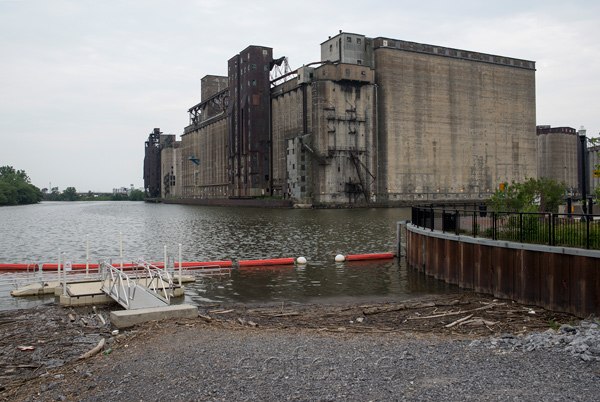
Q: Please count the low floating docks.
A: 1